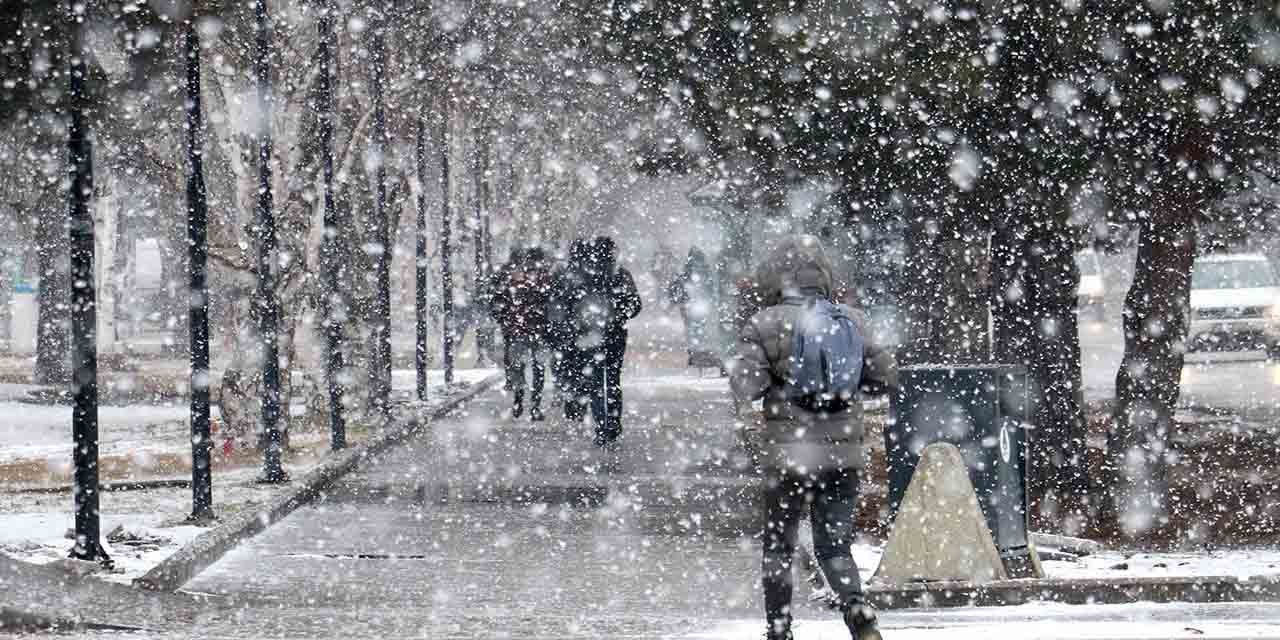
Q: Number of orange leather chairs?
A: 0